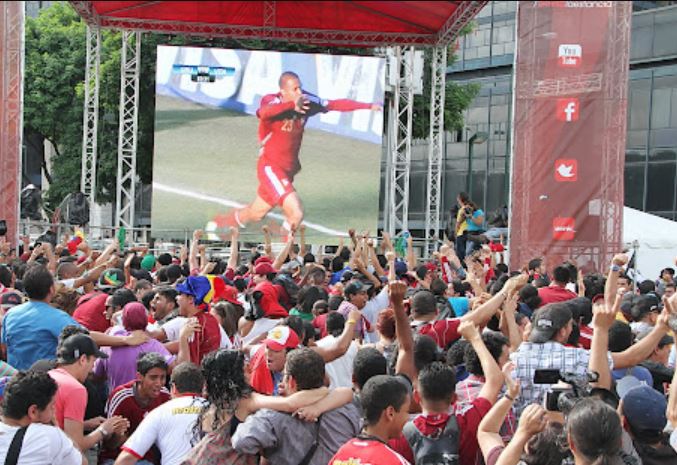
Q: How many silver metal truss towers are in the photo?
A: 4